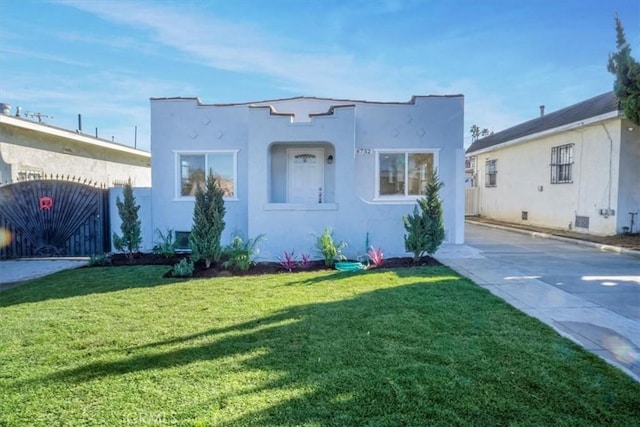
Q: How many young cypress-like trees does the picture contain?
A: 3